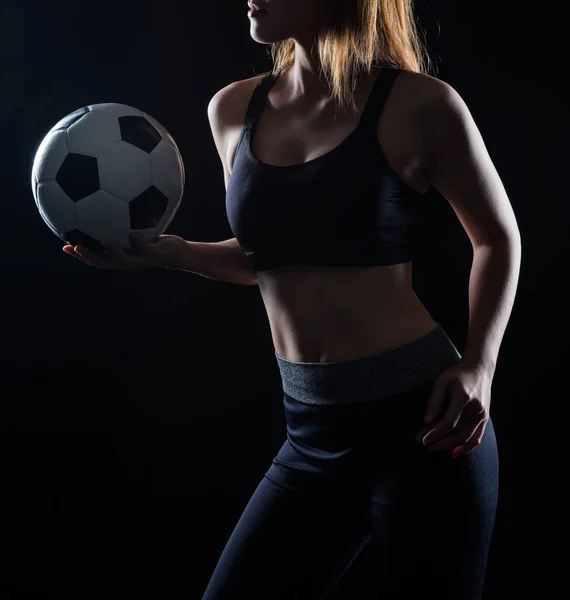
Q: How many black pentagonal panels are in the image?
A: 5